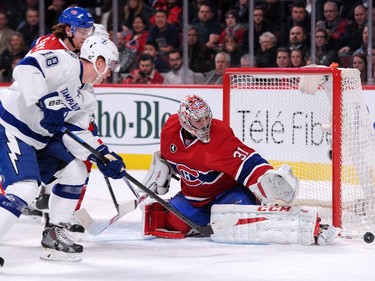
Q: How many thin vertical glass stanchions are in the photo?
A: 6